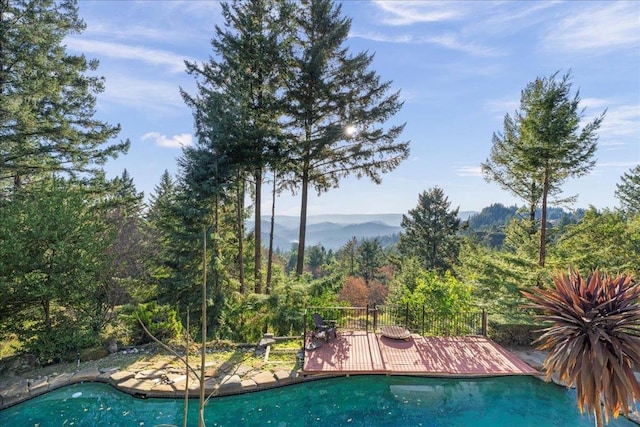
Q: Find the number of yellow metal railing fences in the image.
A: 0